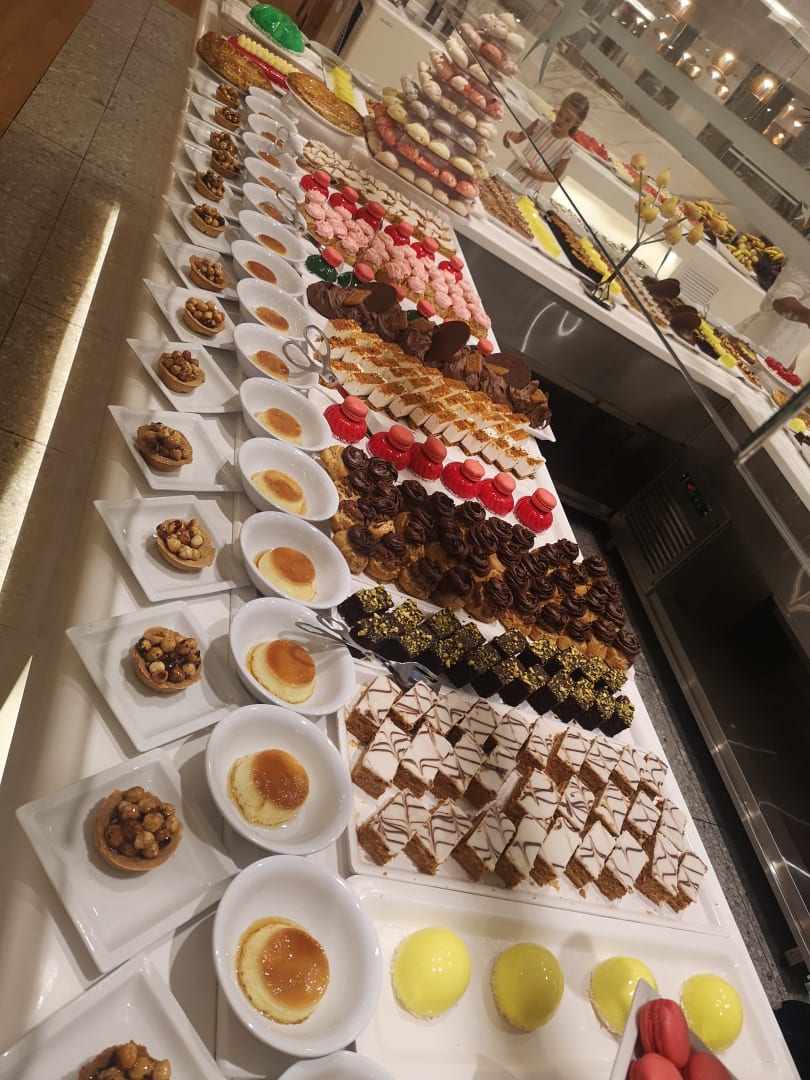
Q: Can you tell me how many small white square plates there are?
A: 14